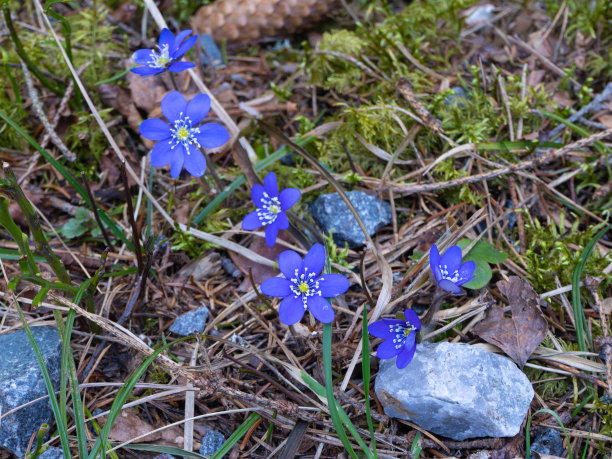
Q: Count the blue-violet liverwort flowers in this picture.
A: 6